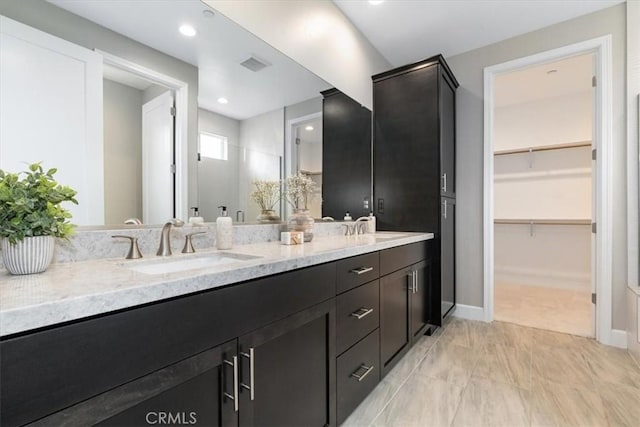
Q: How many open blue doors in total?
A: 0